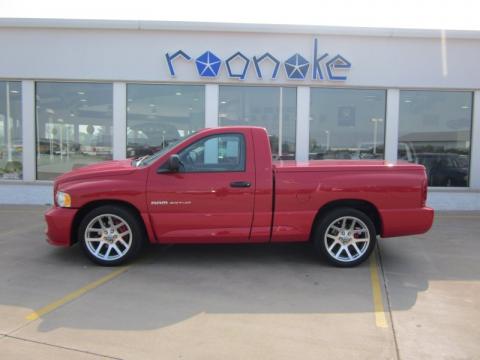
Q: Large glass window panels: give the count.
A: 6